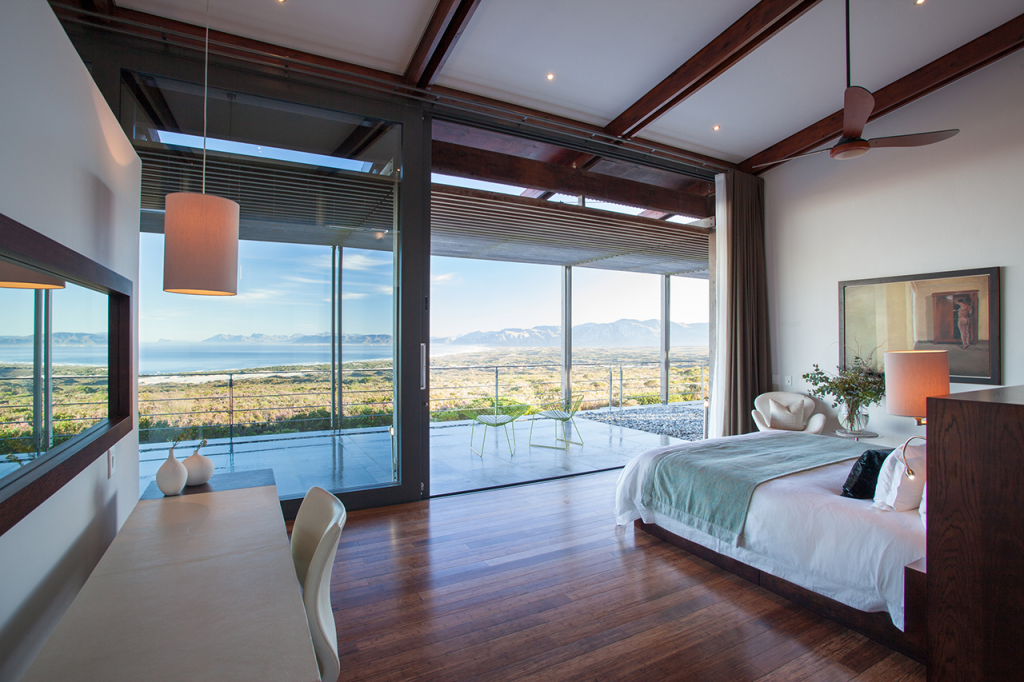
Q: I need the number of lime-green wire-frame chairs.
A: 2